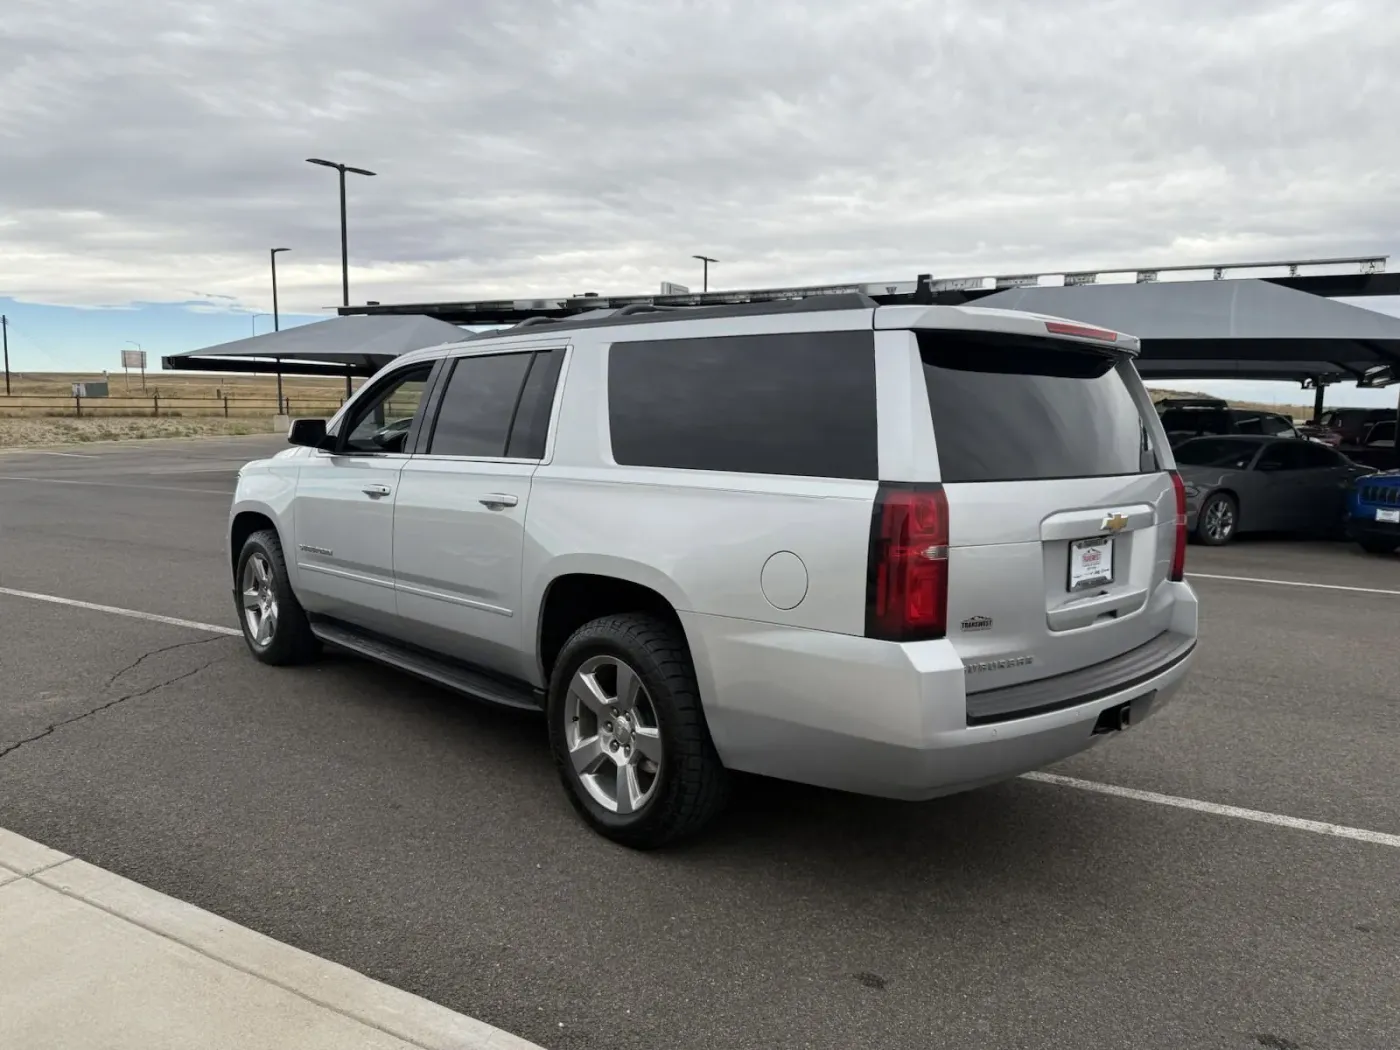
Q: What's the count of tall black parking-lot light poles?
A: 3